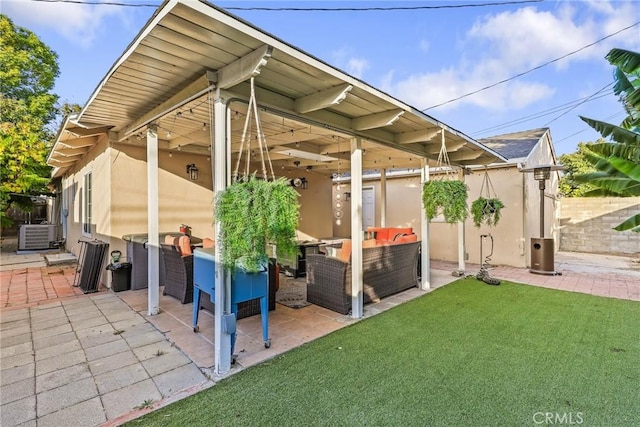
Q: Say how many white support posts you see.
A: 6